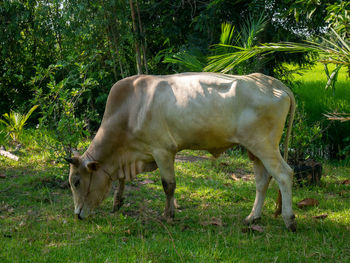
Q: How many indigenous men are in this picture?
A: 0